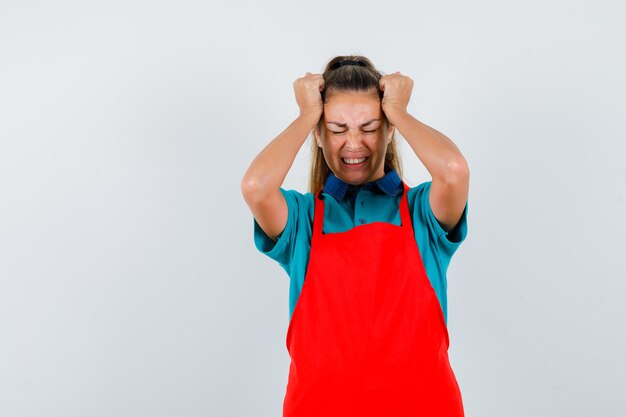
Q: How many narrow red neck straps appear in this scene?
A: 2